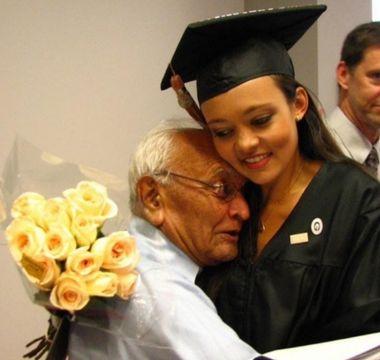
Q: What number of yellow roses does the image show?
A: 12